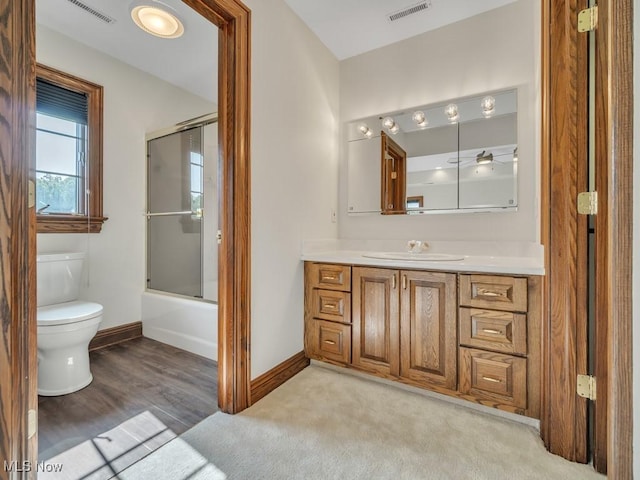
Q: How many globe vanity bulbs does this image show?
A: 5